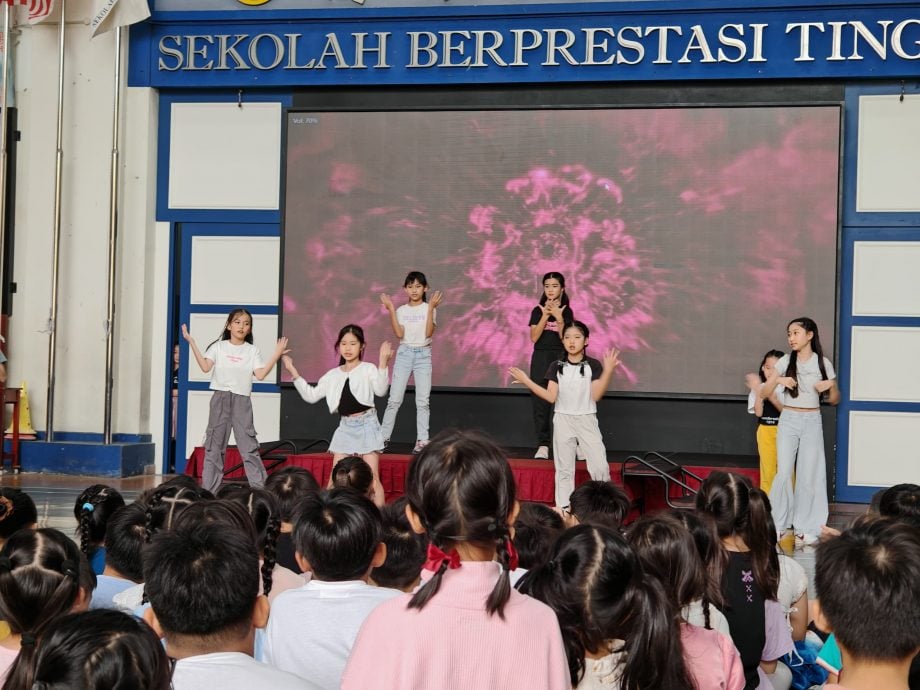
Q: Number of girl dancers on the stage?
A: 7